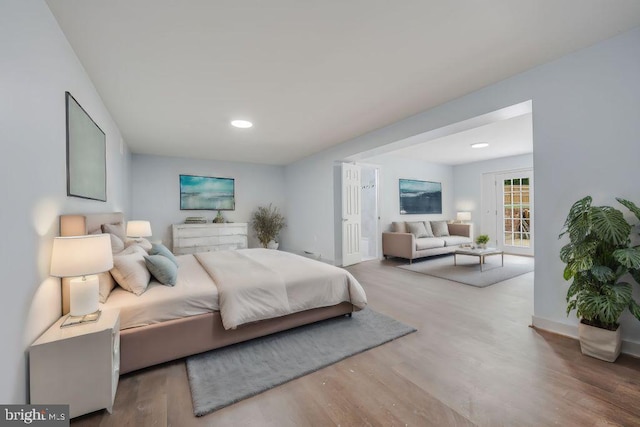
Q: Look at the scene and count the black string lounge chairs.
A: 0